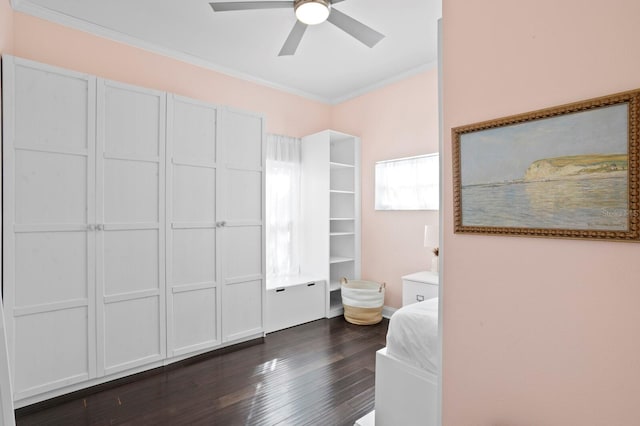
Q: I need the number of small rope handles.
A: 2